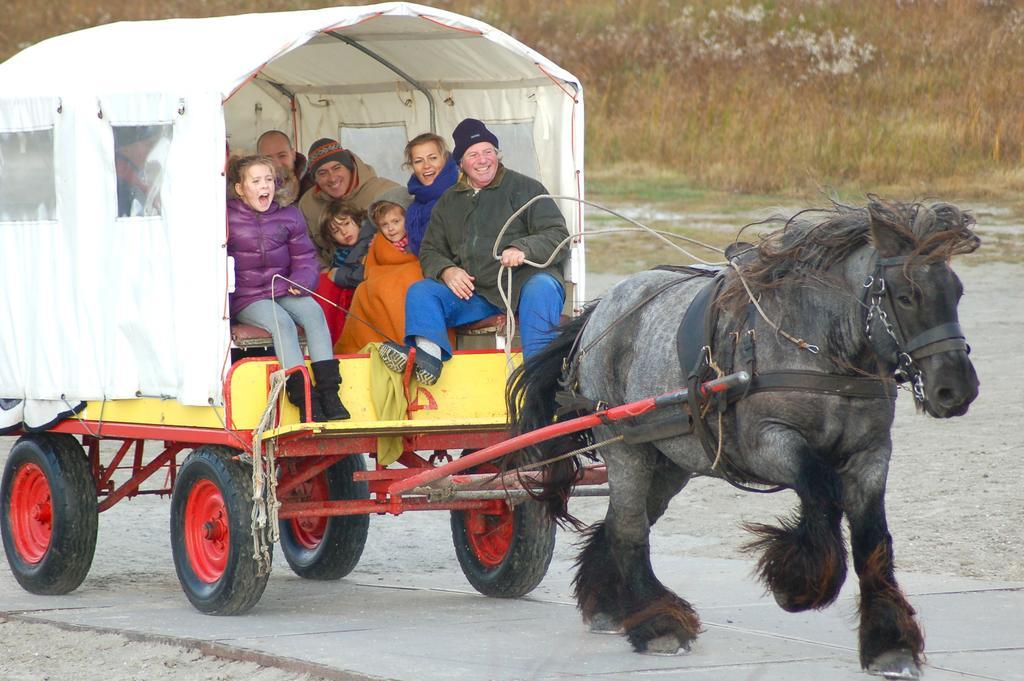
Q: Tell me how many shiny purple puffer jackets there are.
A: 1